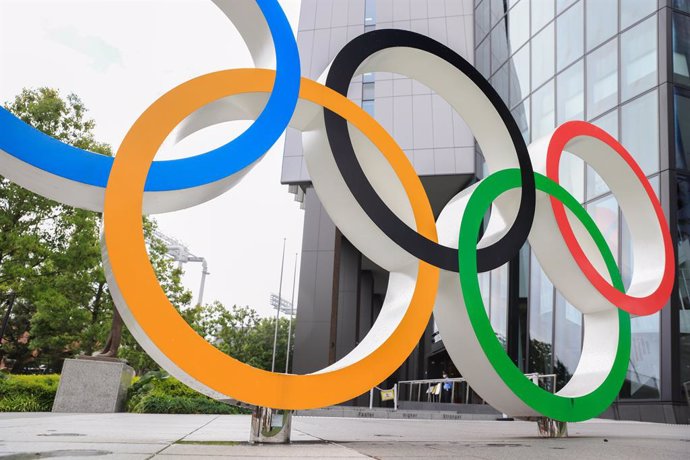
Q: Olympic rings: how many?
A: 5